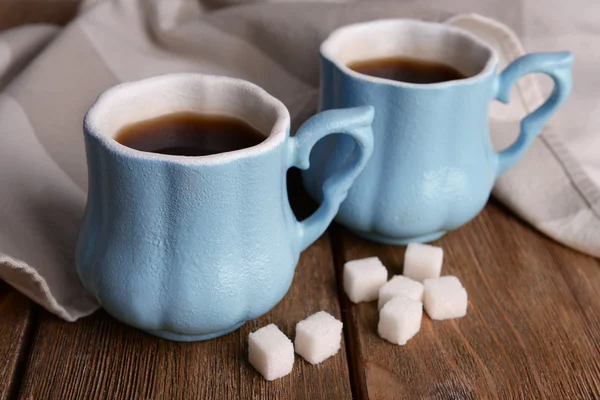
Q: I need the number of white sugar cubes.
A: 7